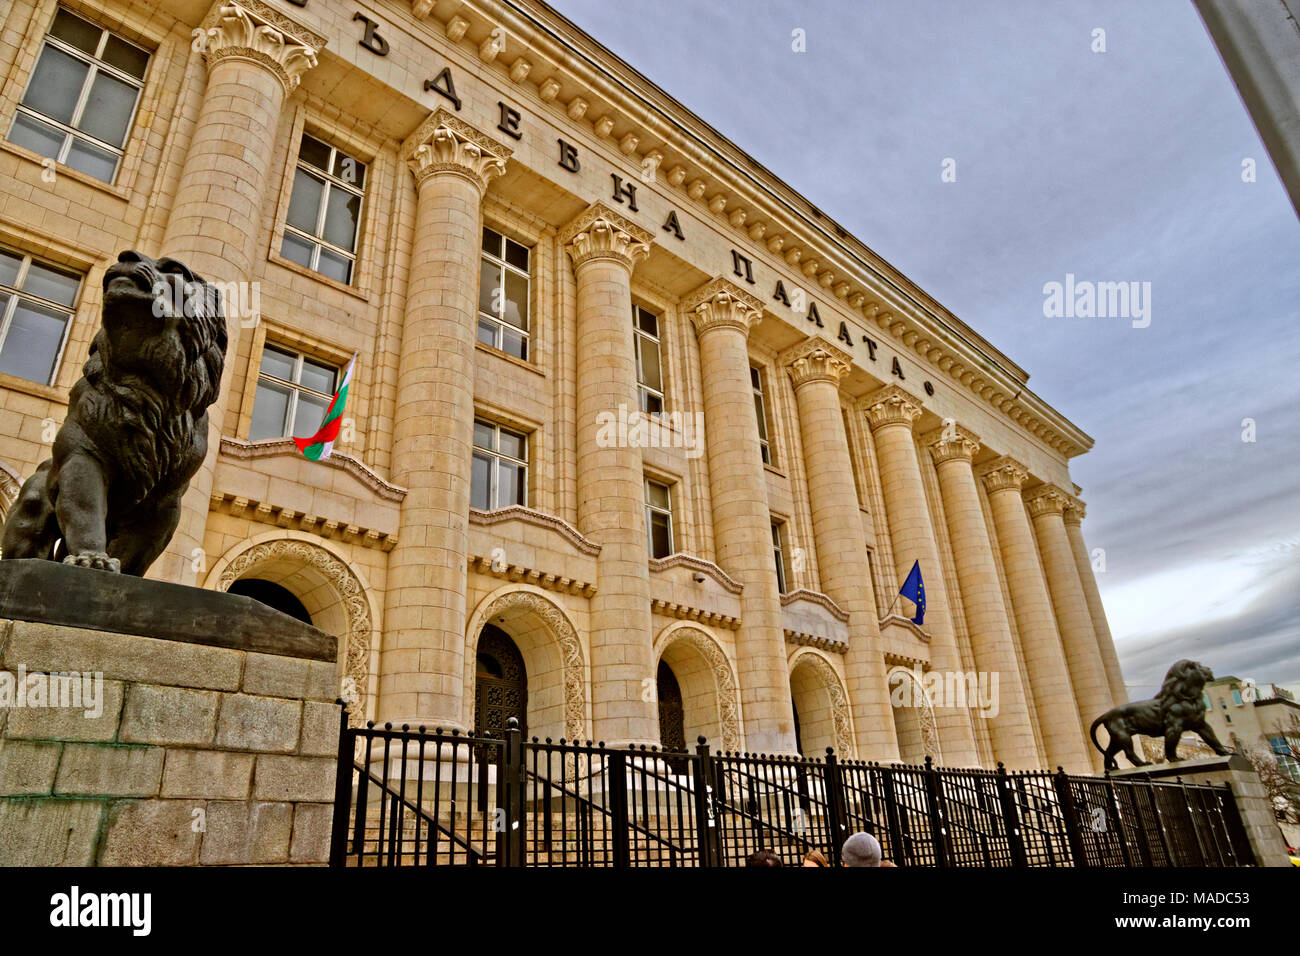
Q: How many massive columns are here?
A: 10